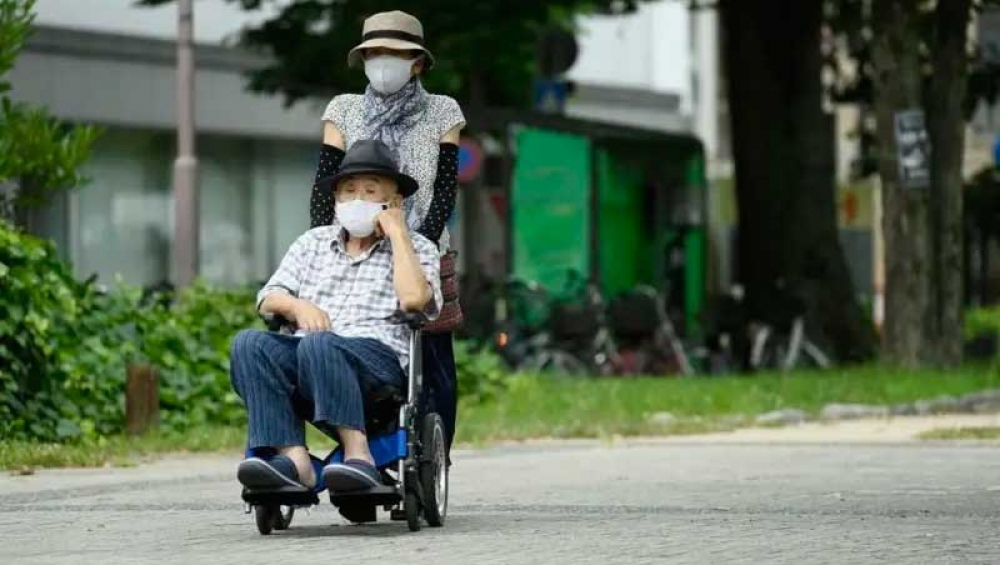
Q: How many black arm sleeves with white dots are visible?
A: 2